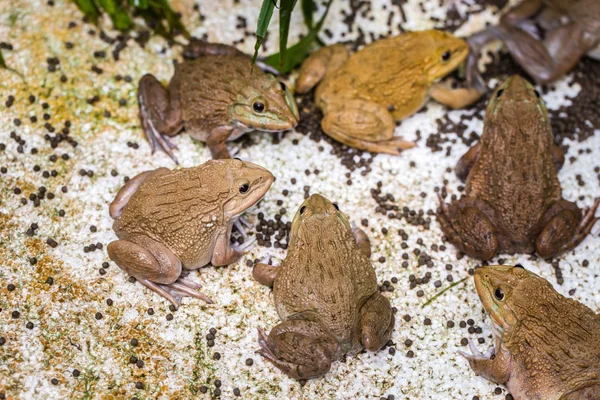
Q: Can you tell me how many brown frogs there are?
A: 6